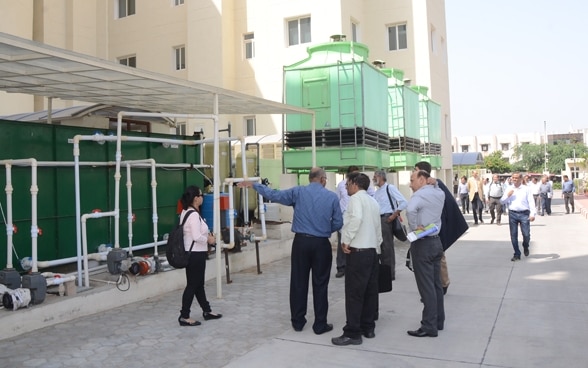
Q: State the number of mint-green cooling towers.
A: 3